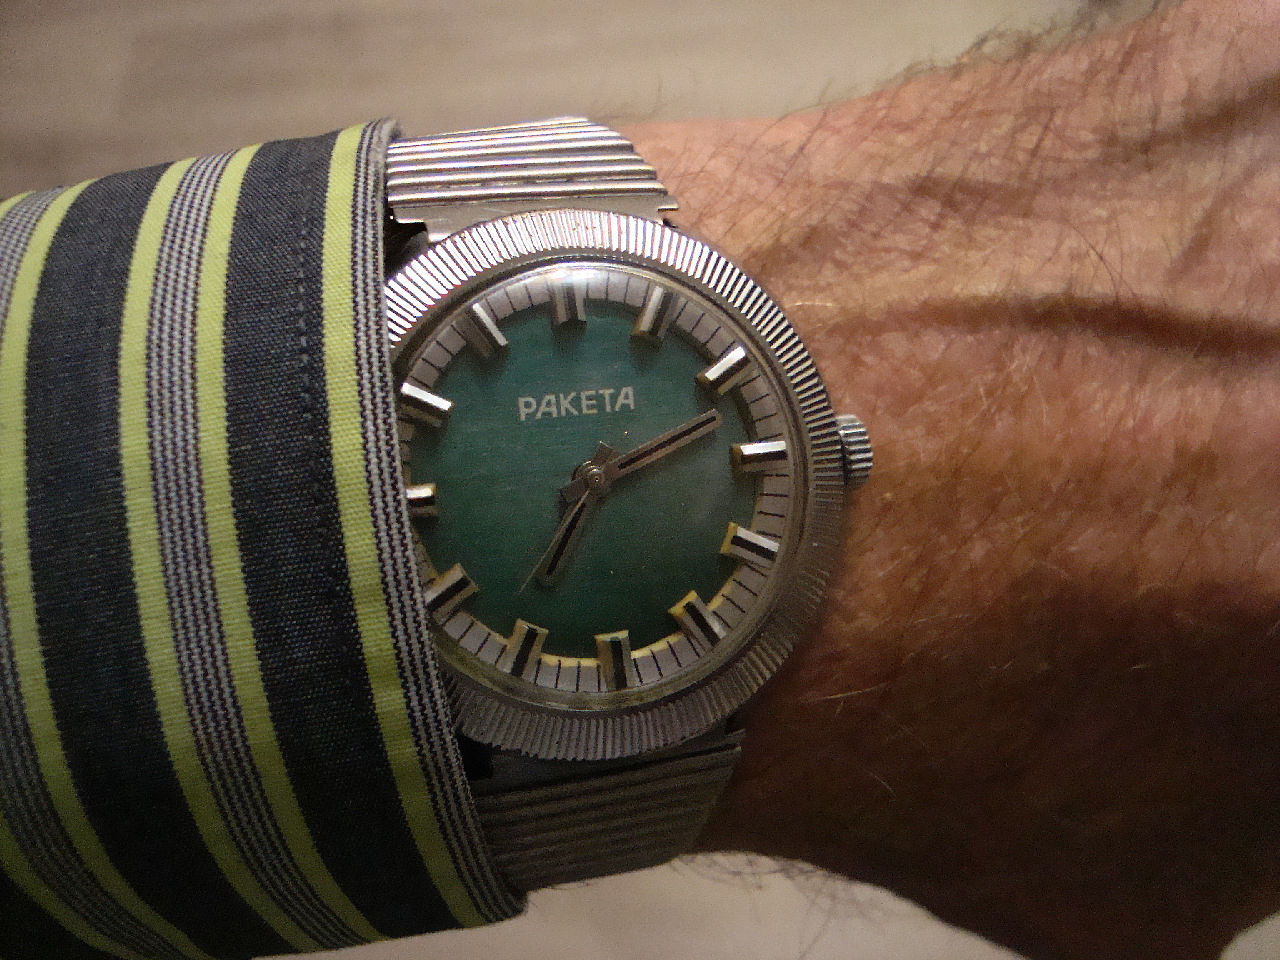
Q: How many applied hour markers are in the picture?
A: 12